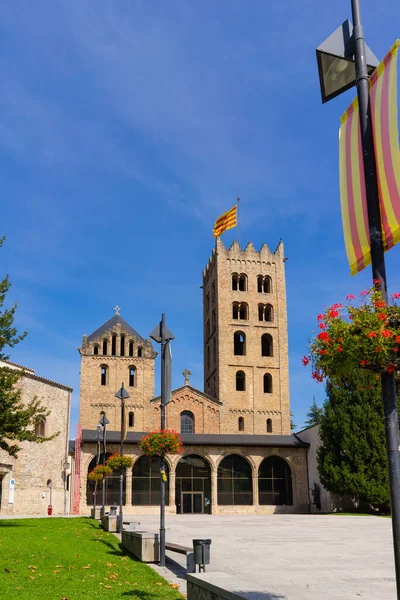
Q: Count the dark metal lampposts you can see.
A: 5